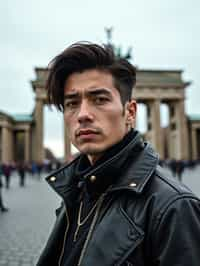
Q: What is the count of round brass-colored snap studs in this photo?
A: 3